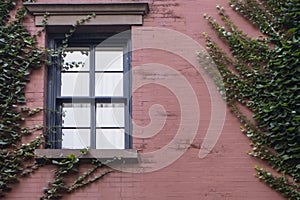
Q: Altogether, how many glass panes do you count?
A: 8